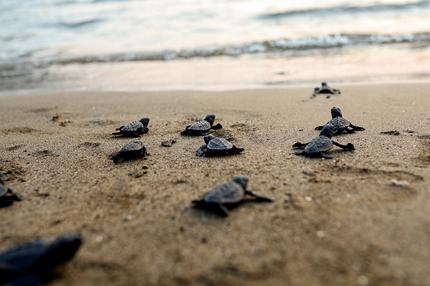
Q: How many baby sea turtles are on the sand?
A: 10